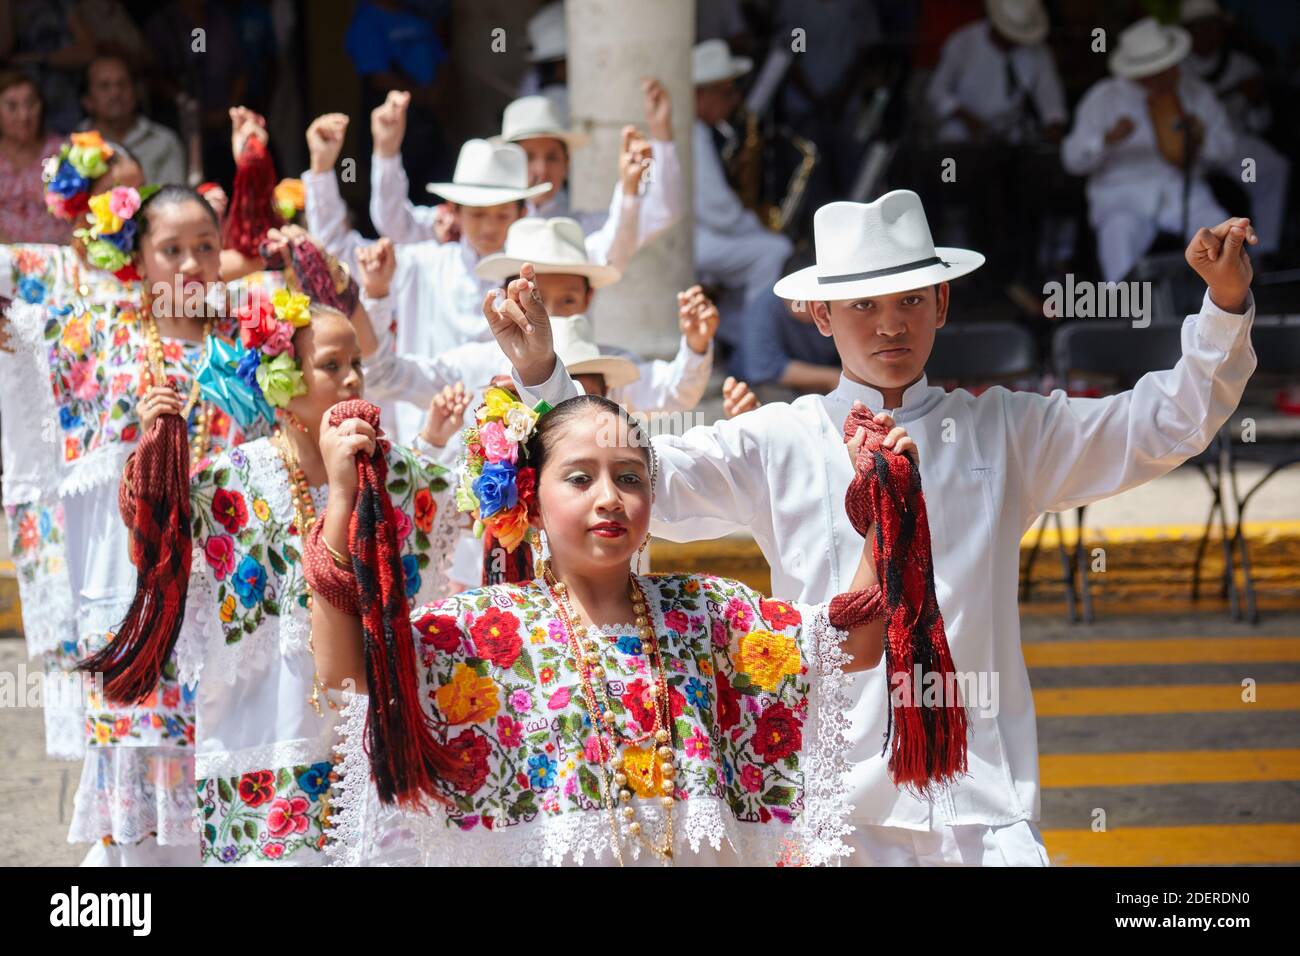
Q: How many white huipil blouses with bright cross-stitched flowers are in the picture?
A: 4